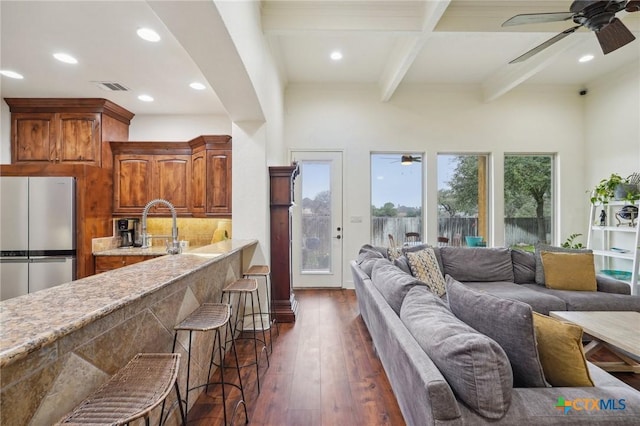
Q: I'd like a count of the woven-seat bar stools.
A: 4